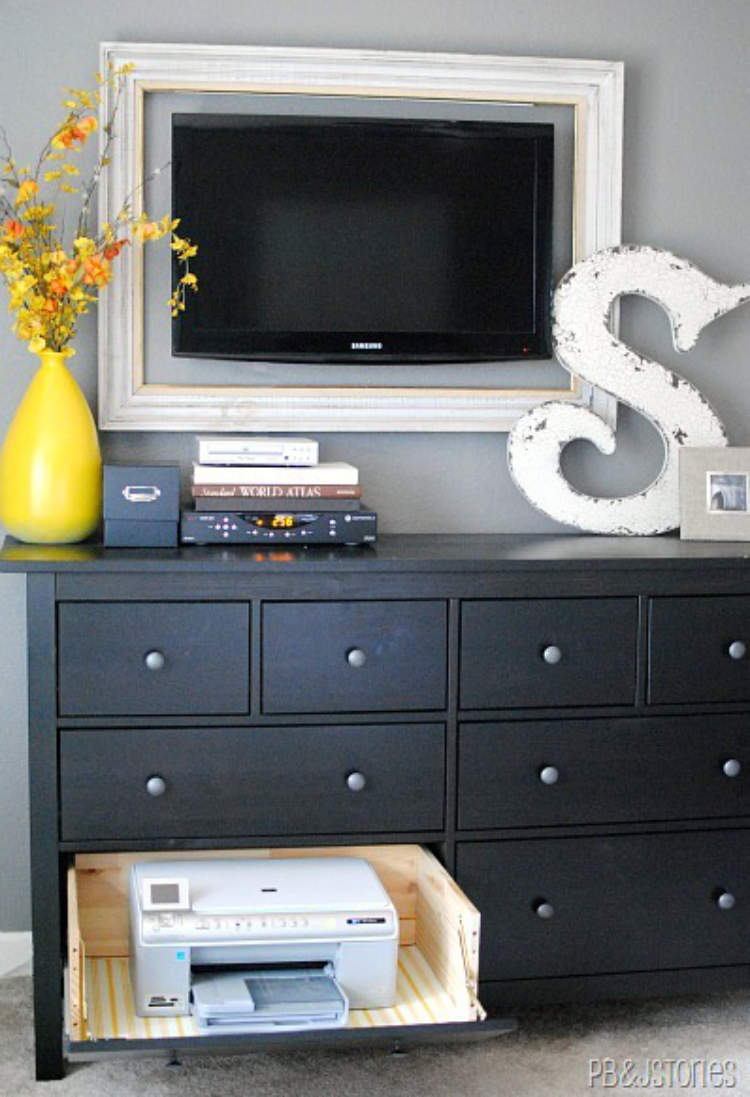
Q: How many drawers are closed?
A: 7